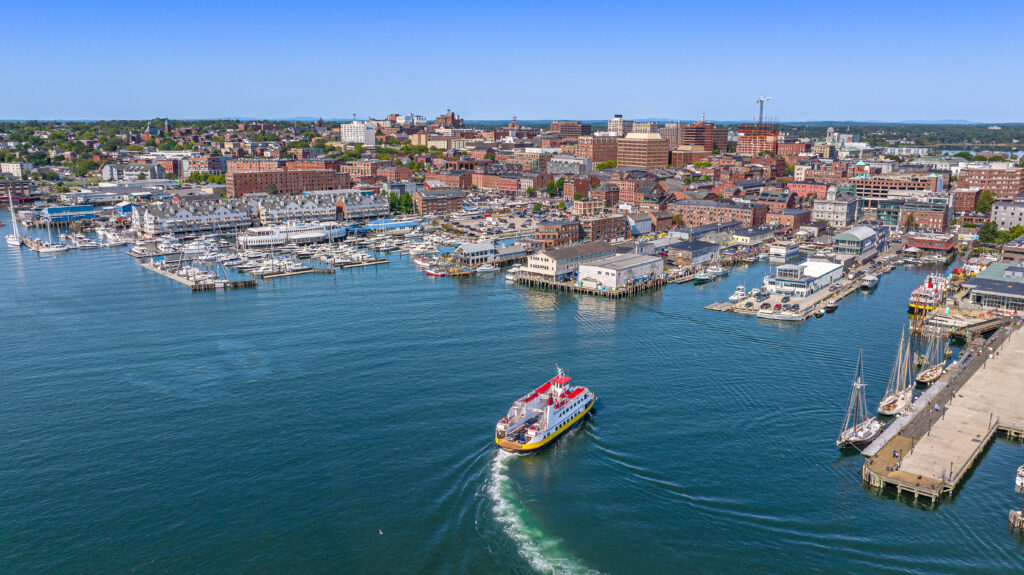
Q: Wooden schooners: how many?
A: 3